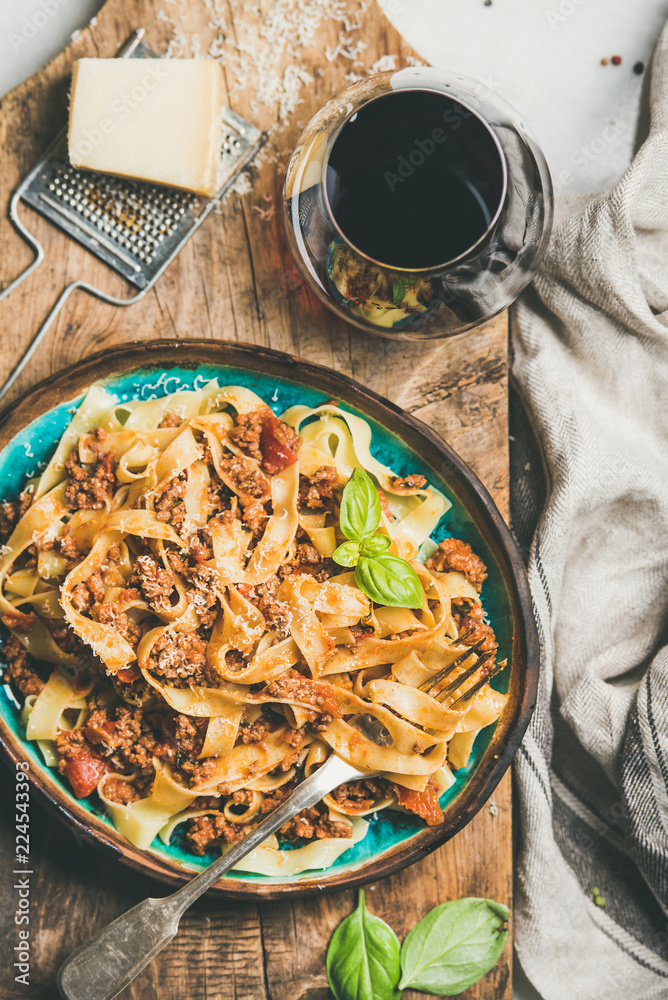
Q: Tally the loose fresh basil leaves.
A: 2